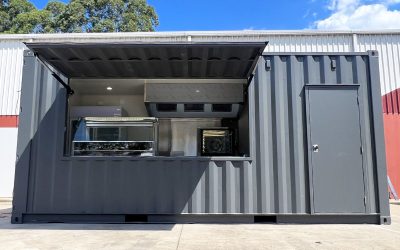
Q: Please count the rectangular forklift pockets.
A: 2